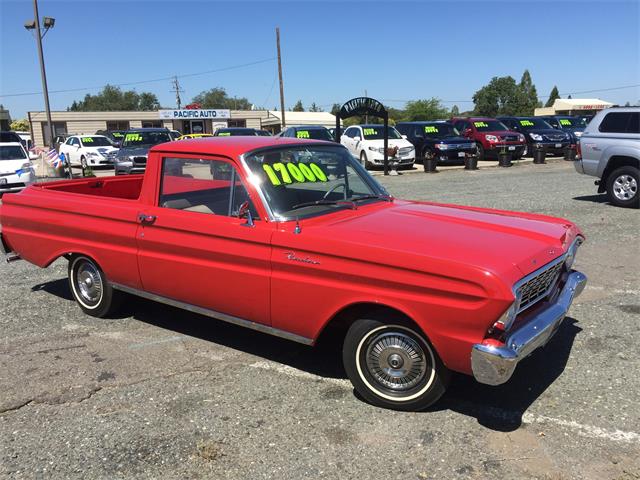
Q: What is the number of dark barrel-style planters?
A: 5